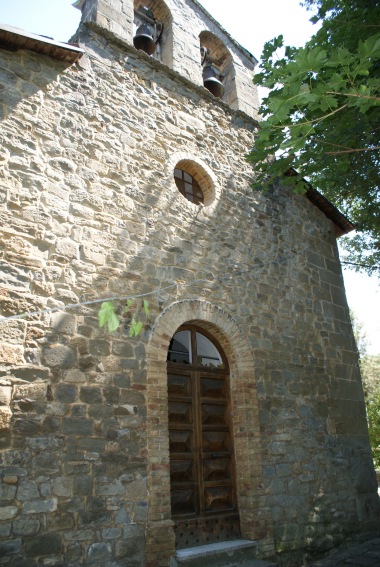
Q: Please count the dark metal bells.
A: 2